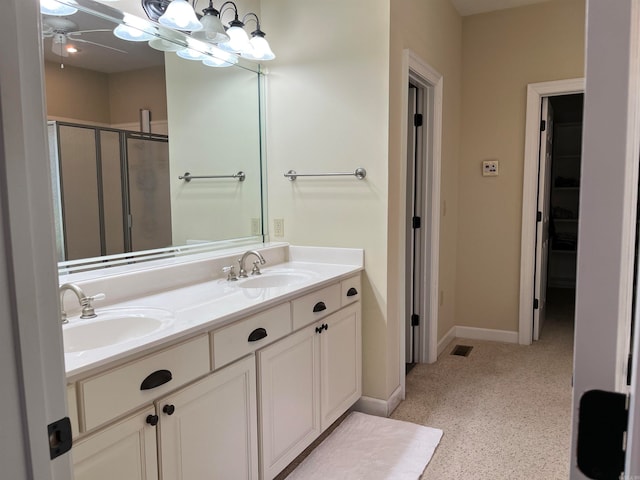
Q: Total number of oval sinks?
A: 2